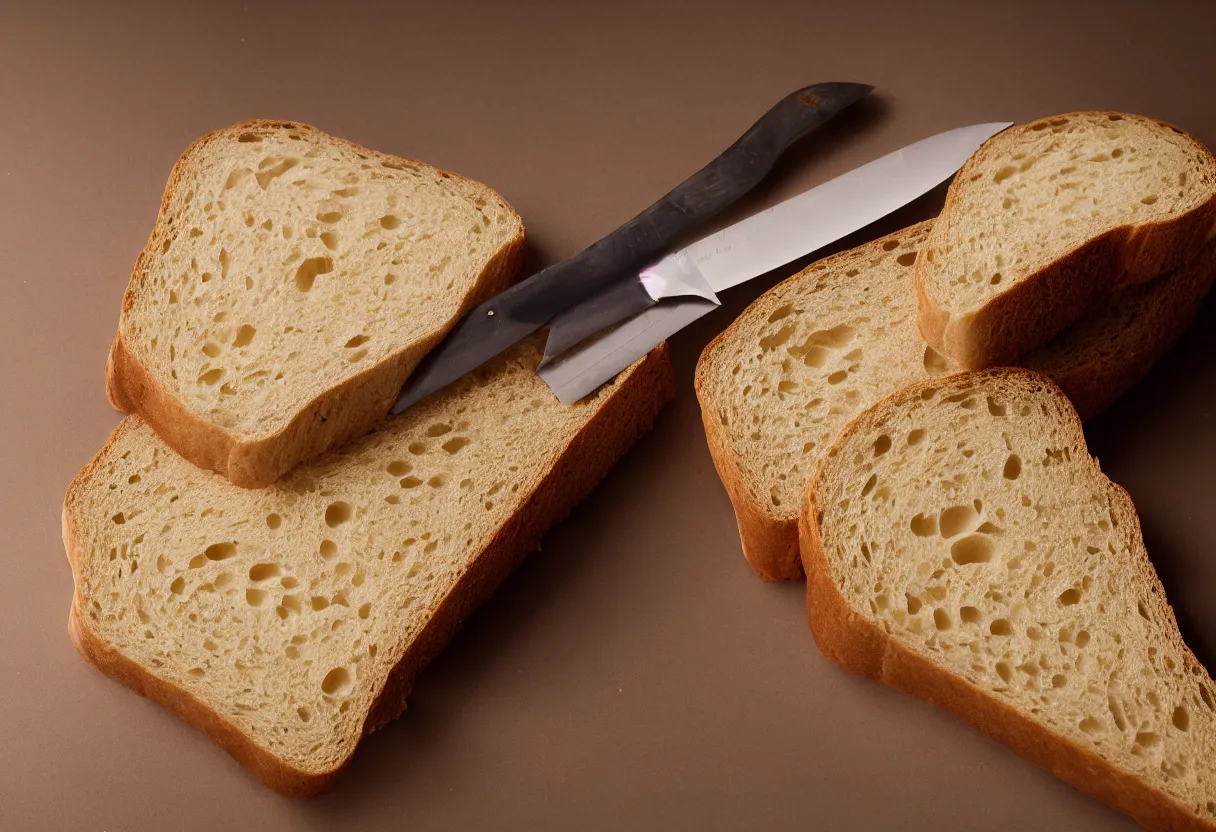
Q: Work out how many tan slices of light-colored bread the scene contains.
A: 5